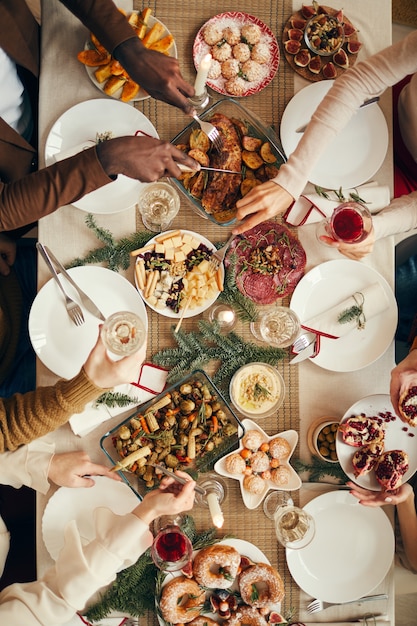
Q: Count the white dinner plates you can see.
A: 6